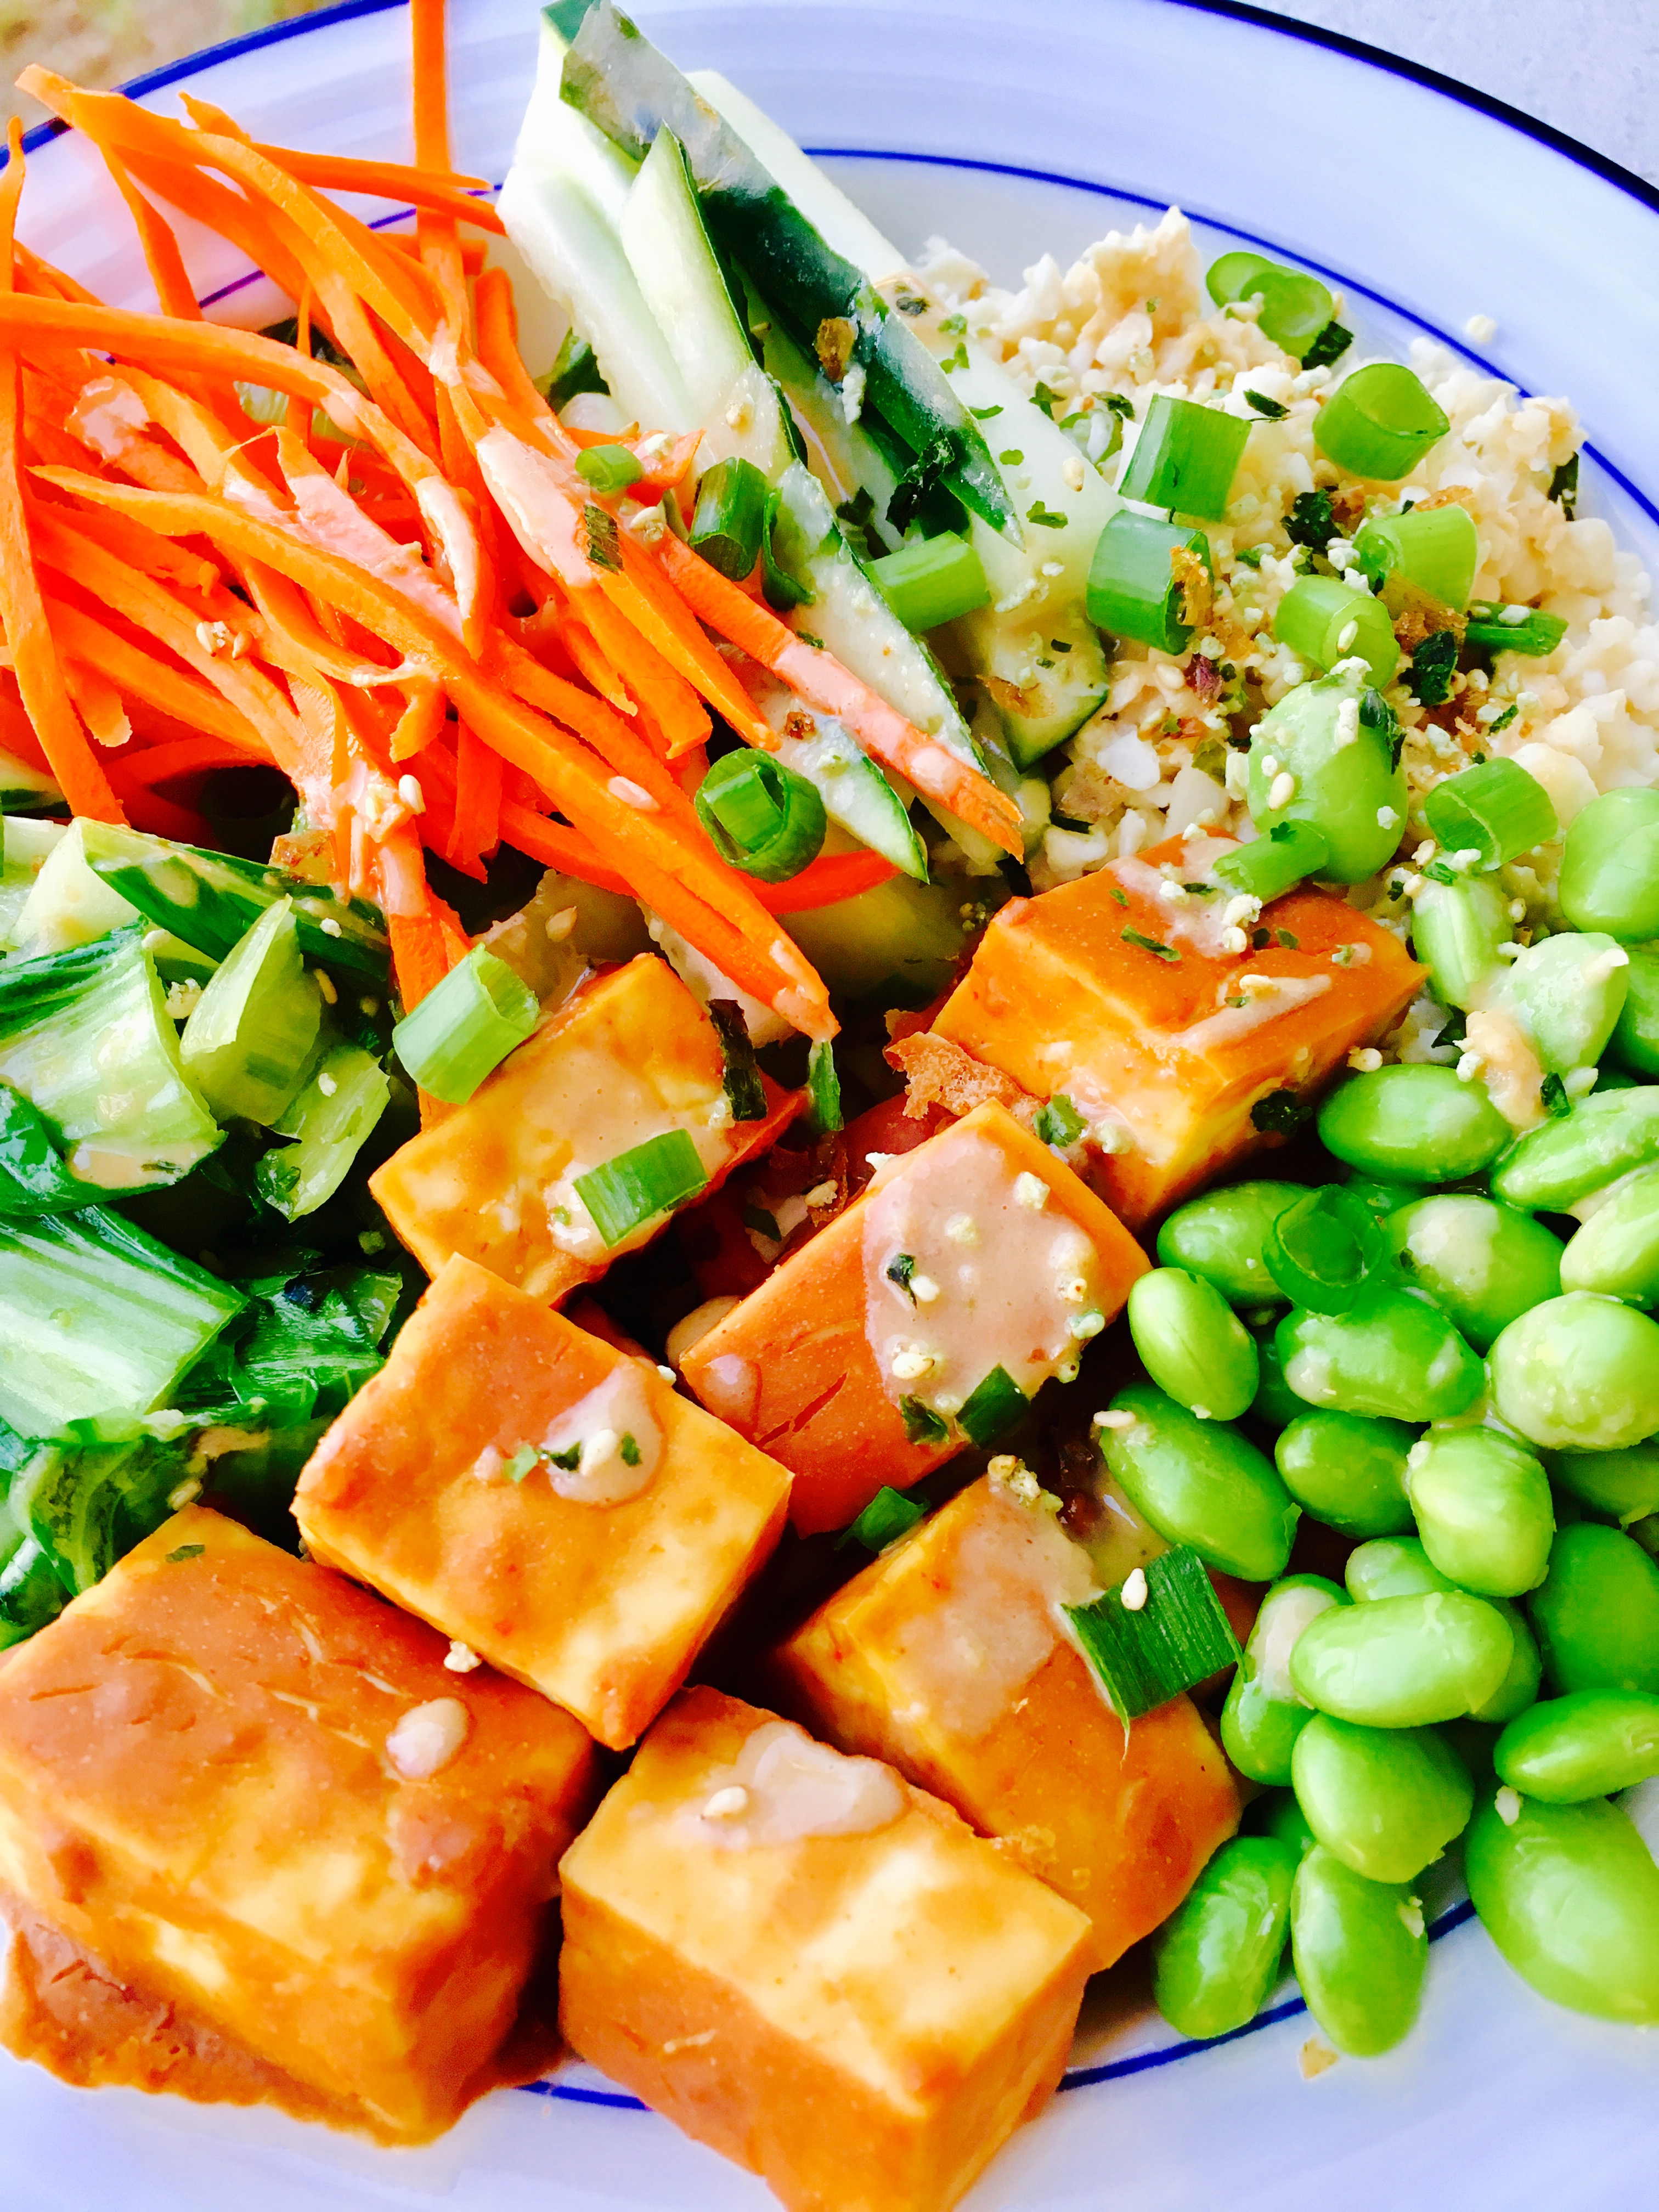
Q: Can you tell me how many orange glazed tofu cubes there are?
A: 7